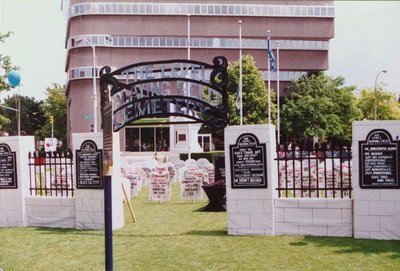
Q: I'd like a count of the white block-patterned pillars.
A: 4